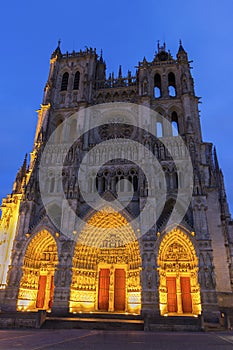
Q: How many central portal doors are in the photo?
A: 2